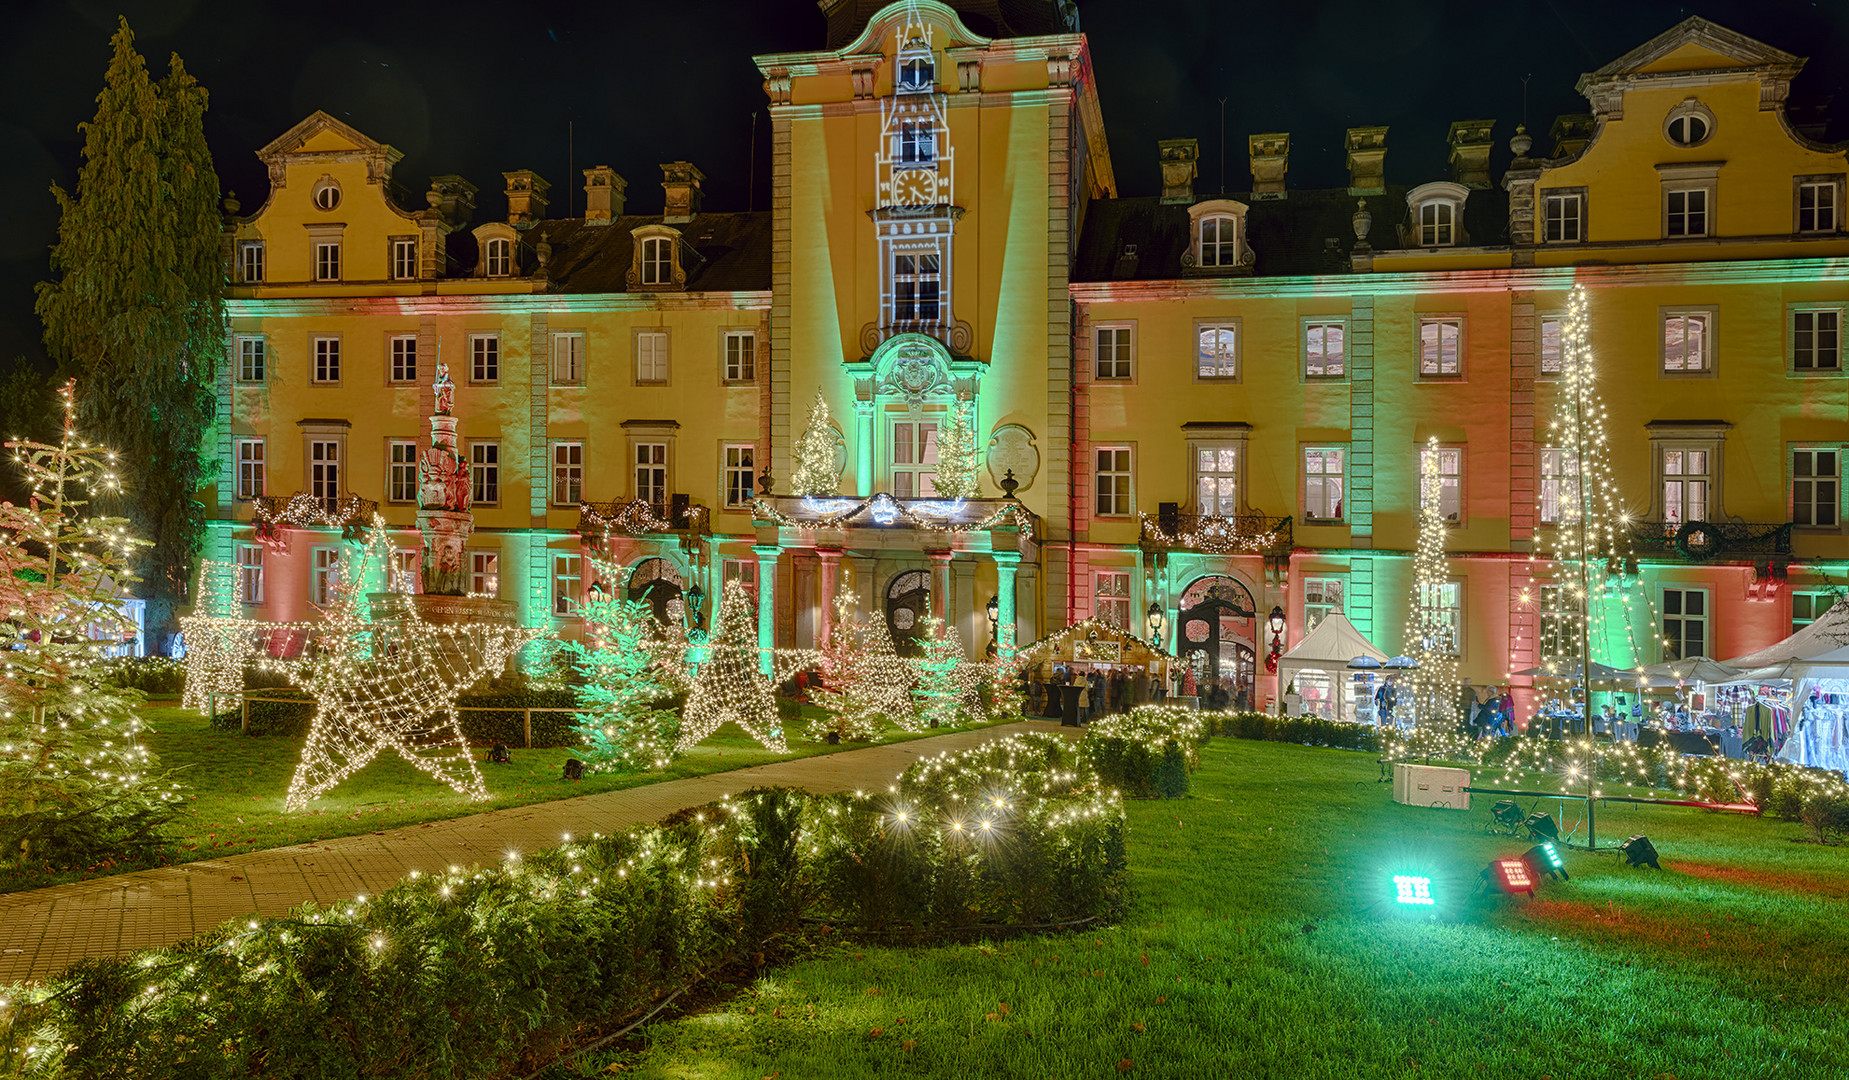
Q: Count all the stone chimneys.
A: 9